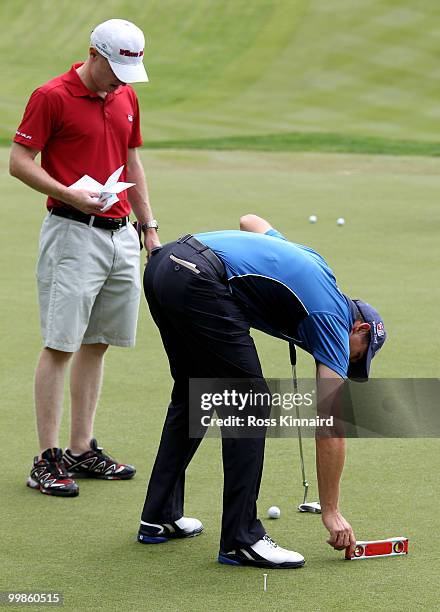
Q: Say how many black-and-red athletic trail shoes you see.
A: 2